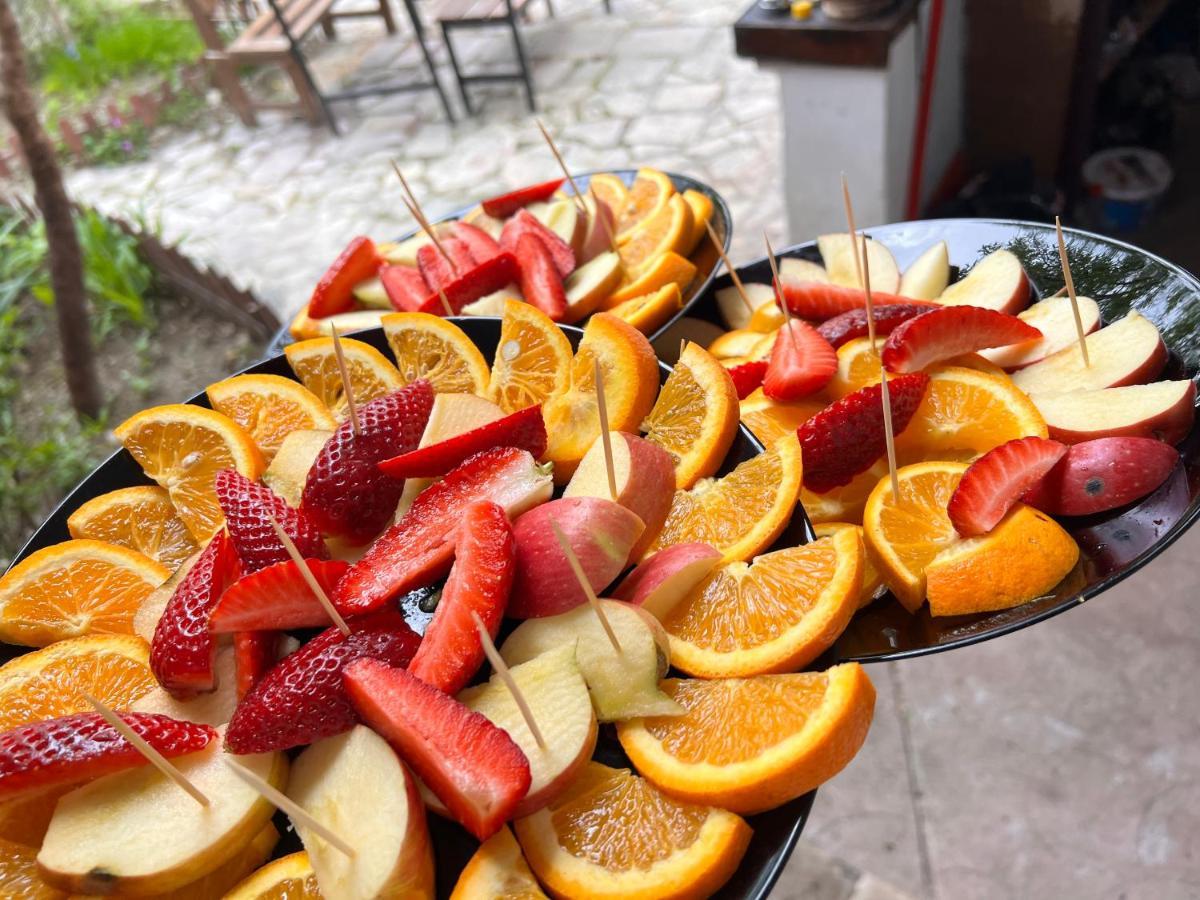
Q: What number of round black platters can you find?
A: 3